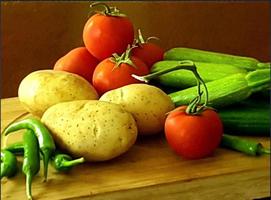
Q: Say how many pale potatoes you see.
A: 3